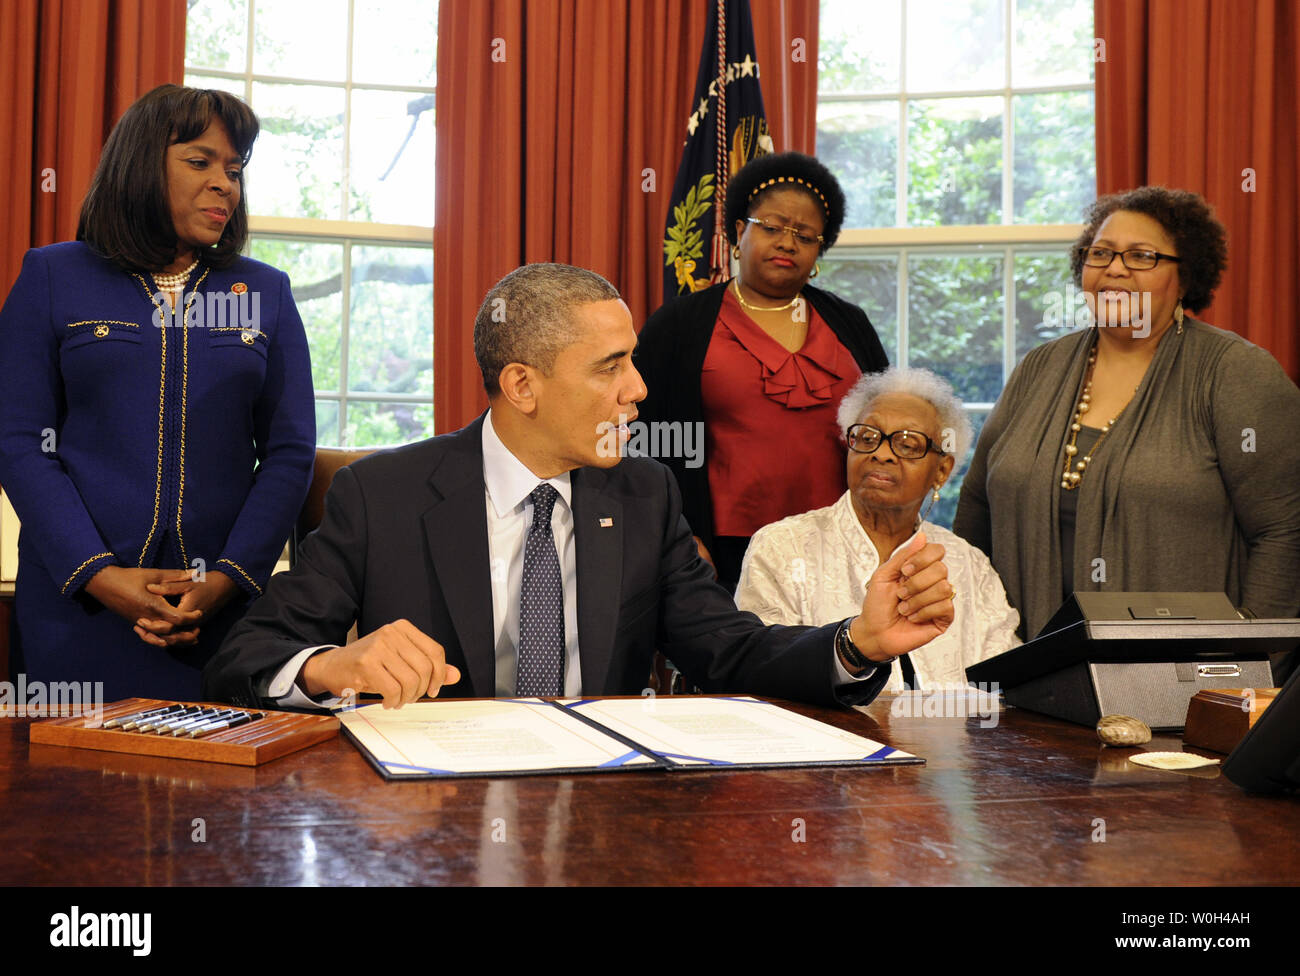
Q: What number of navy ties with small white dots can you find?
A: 1